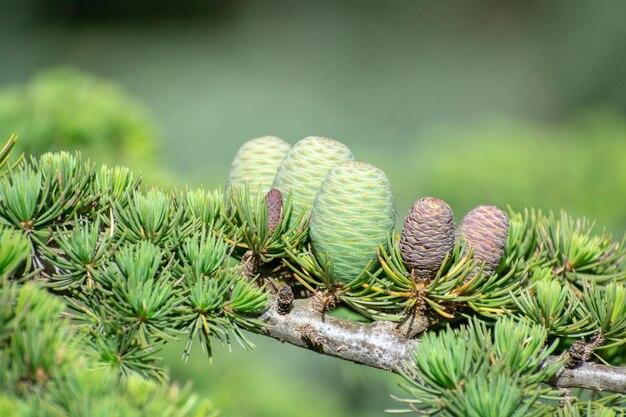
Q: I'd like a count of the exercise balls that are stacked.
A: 0